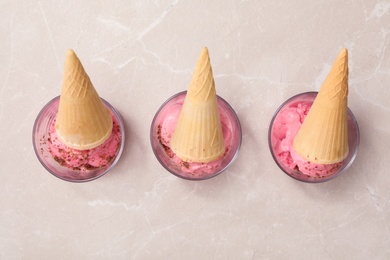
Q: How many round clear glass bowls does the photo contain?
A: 3